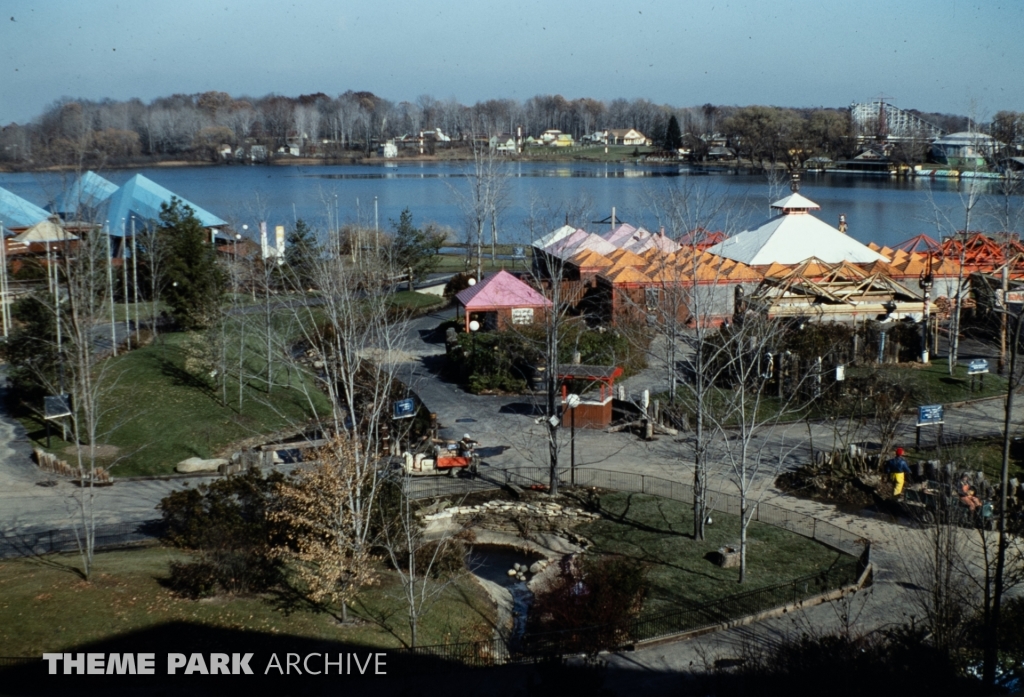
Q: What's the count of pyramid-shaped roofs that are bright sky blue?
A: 3